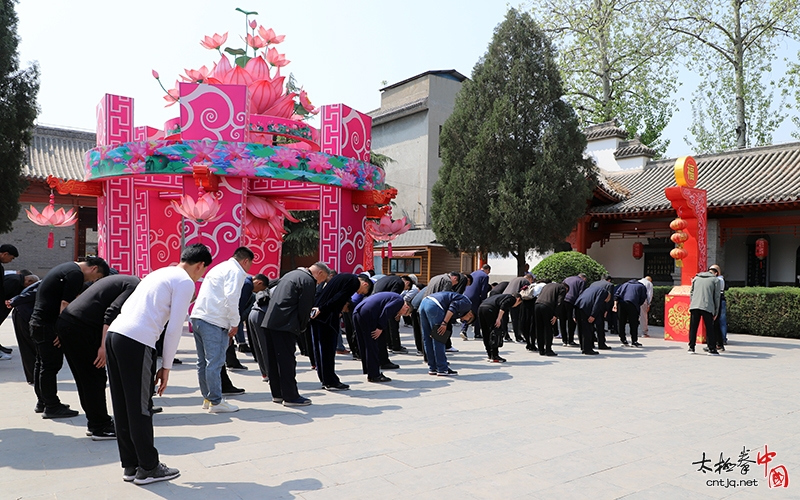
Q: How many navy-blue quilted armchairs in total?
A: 0